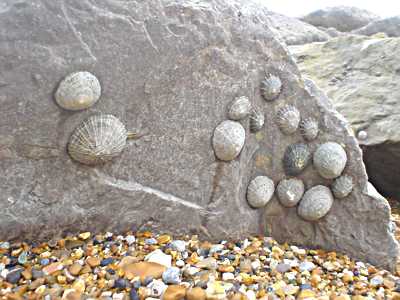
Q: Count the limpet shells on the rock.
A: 14